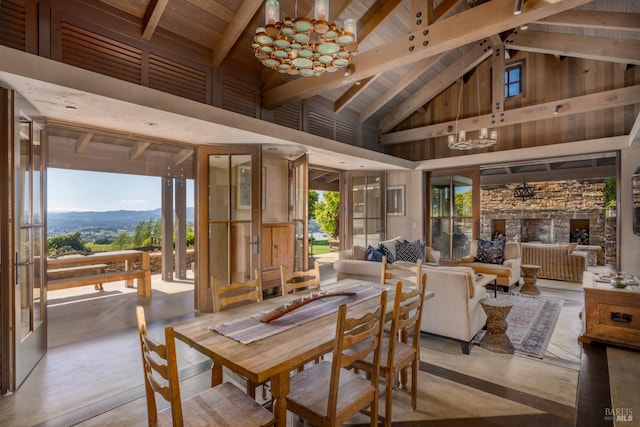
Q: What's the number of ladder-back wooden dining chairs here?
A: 6